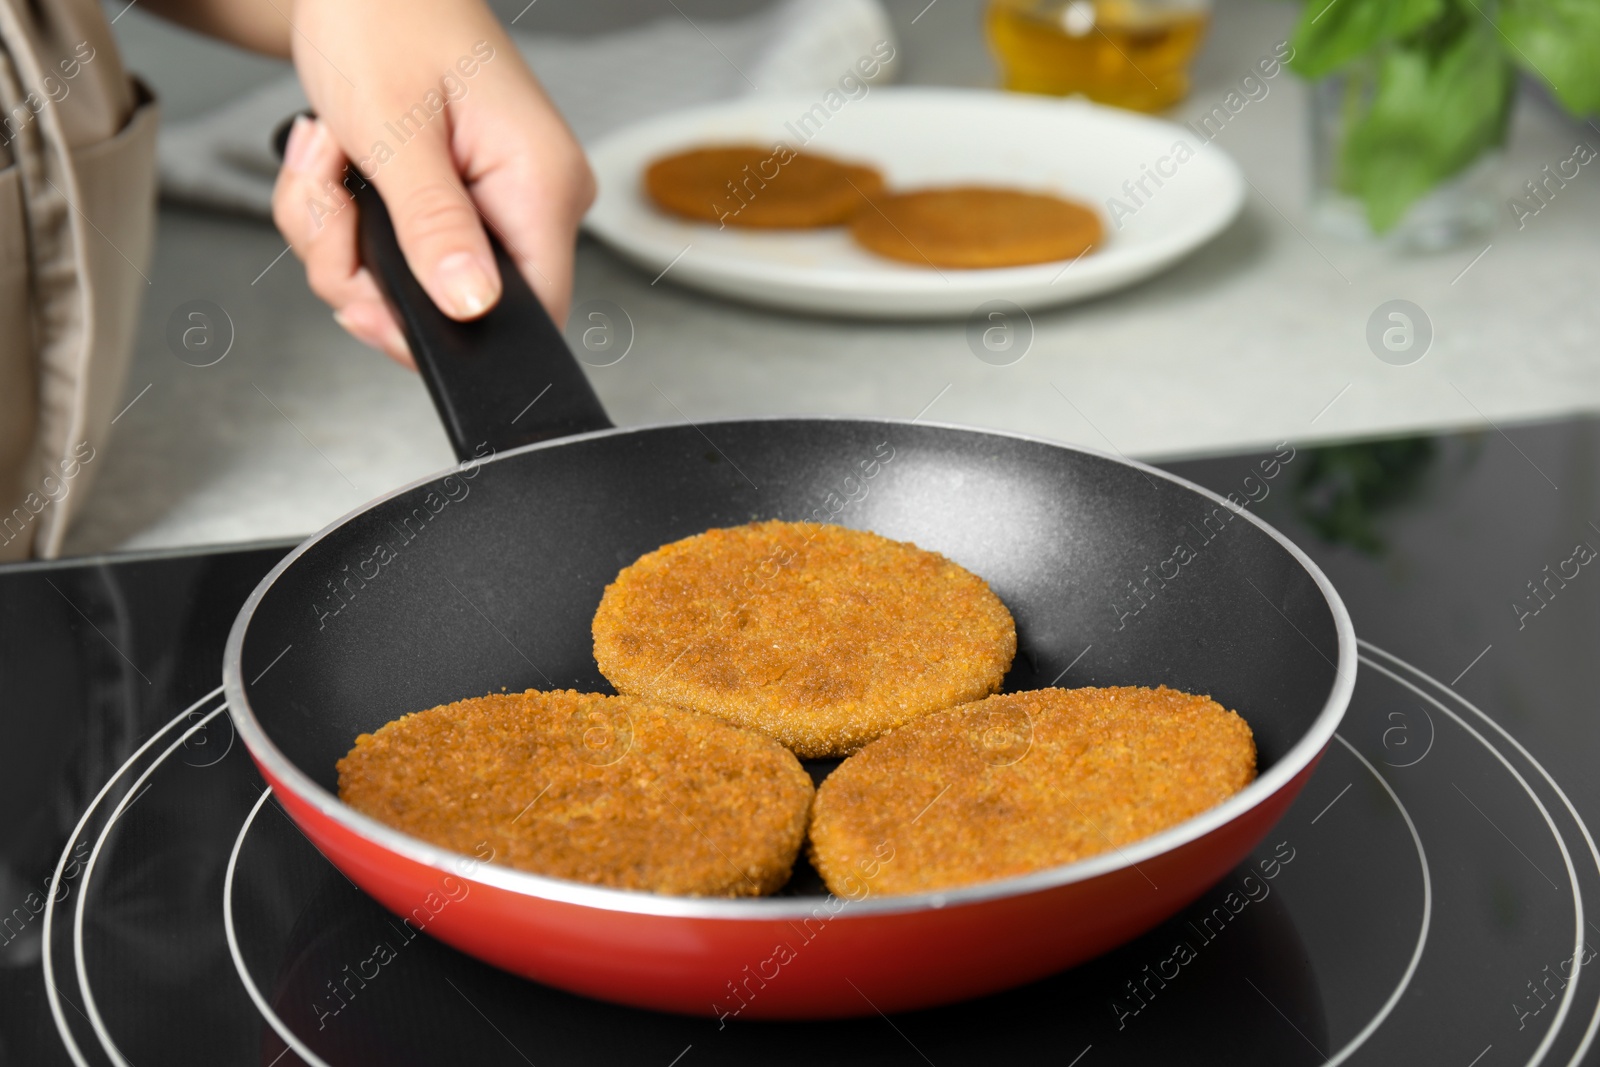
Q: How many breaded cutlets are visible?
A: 5